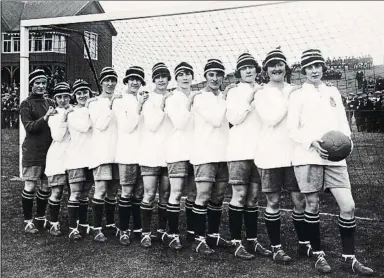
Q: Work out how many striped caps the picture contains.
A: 11